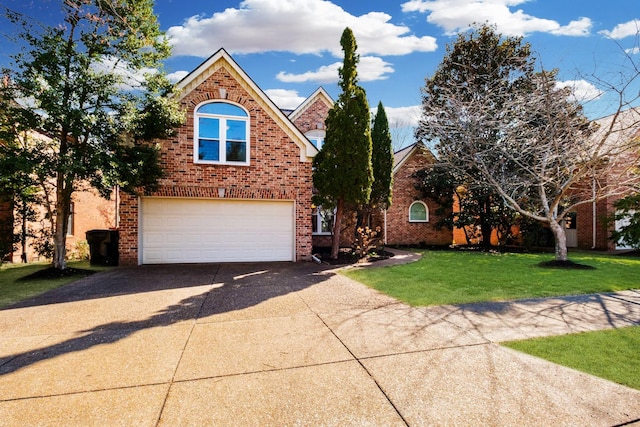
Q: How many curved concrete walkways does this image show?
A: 1